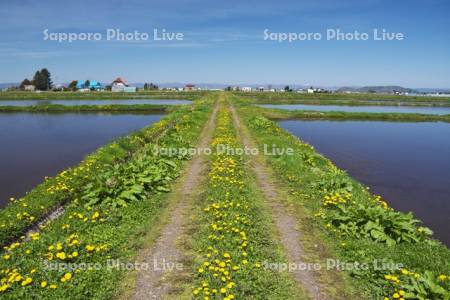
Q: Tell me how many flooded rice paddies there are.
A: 4